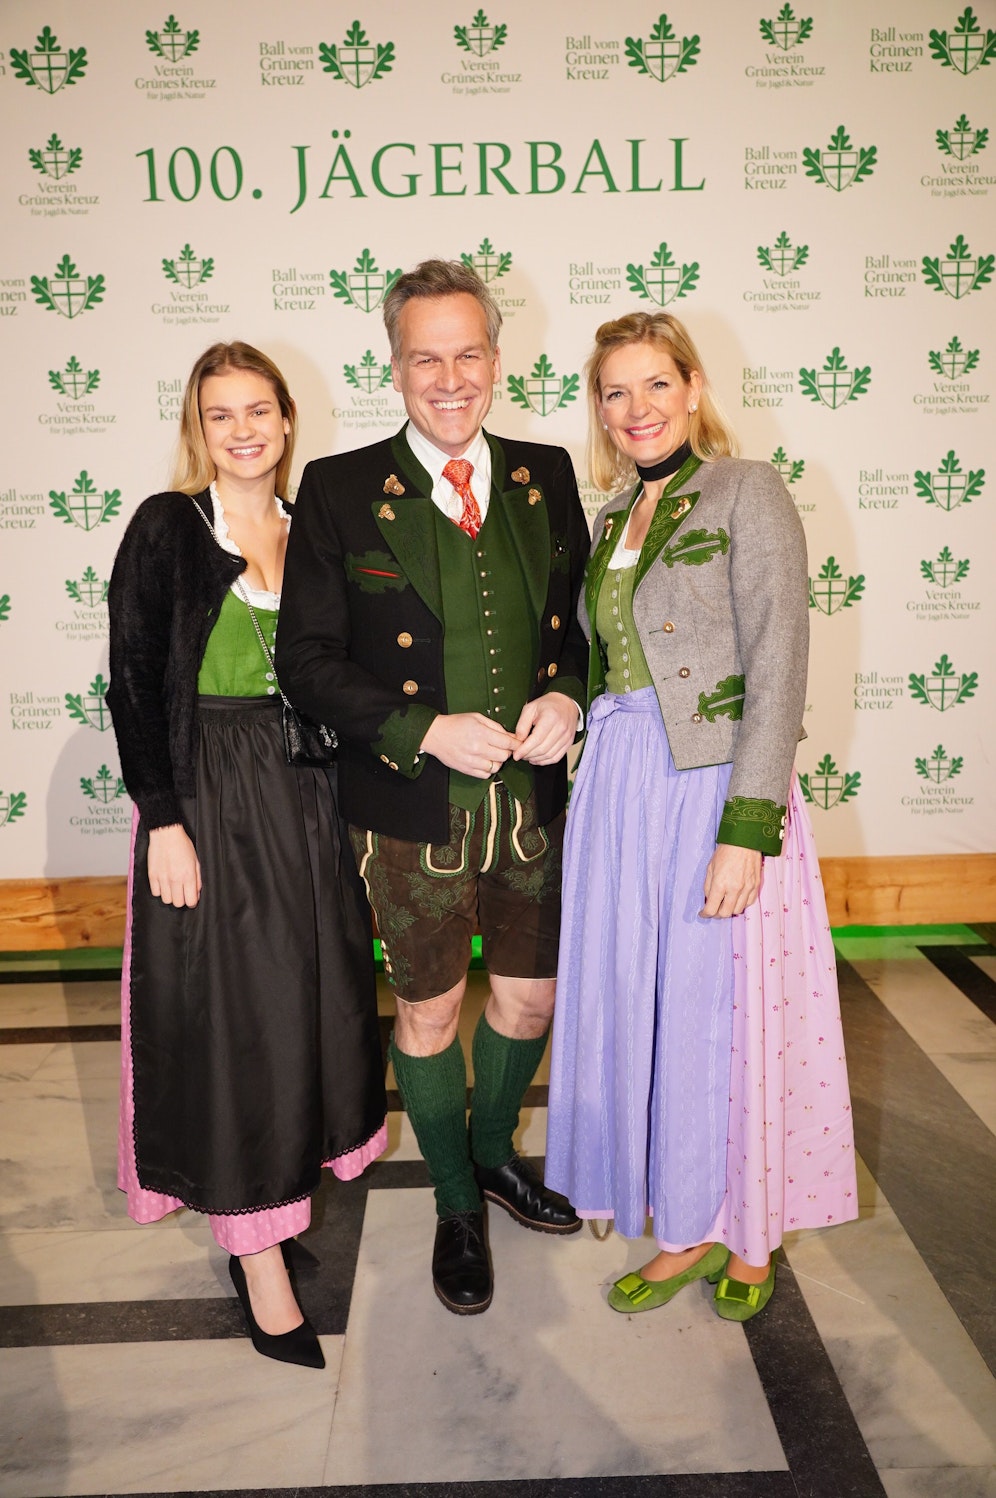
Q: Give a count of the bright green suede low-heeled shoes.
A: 2